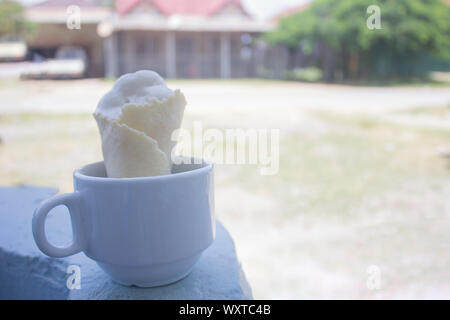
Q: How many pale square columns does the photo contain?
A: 3